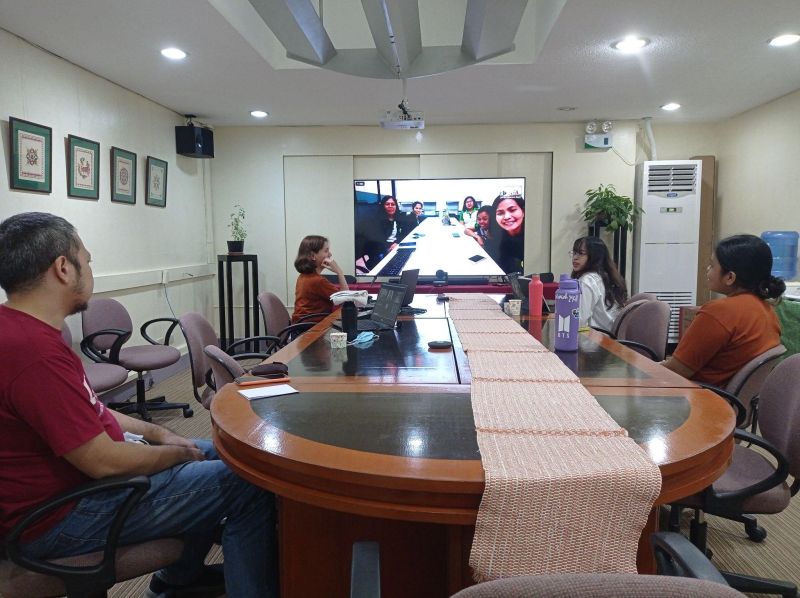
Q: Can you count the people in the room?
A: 4